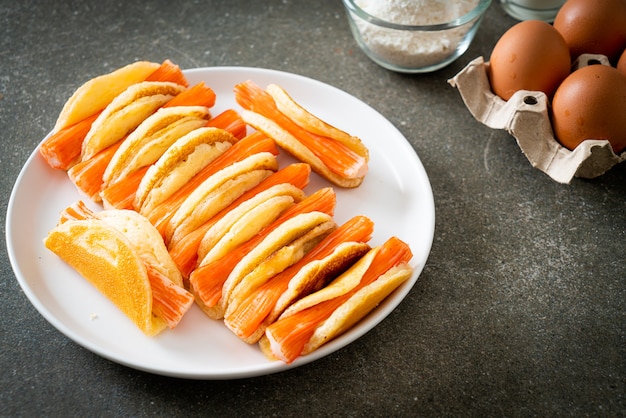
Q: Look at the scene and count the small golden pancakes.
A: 10